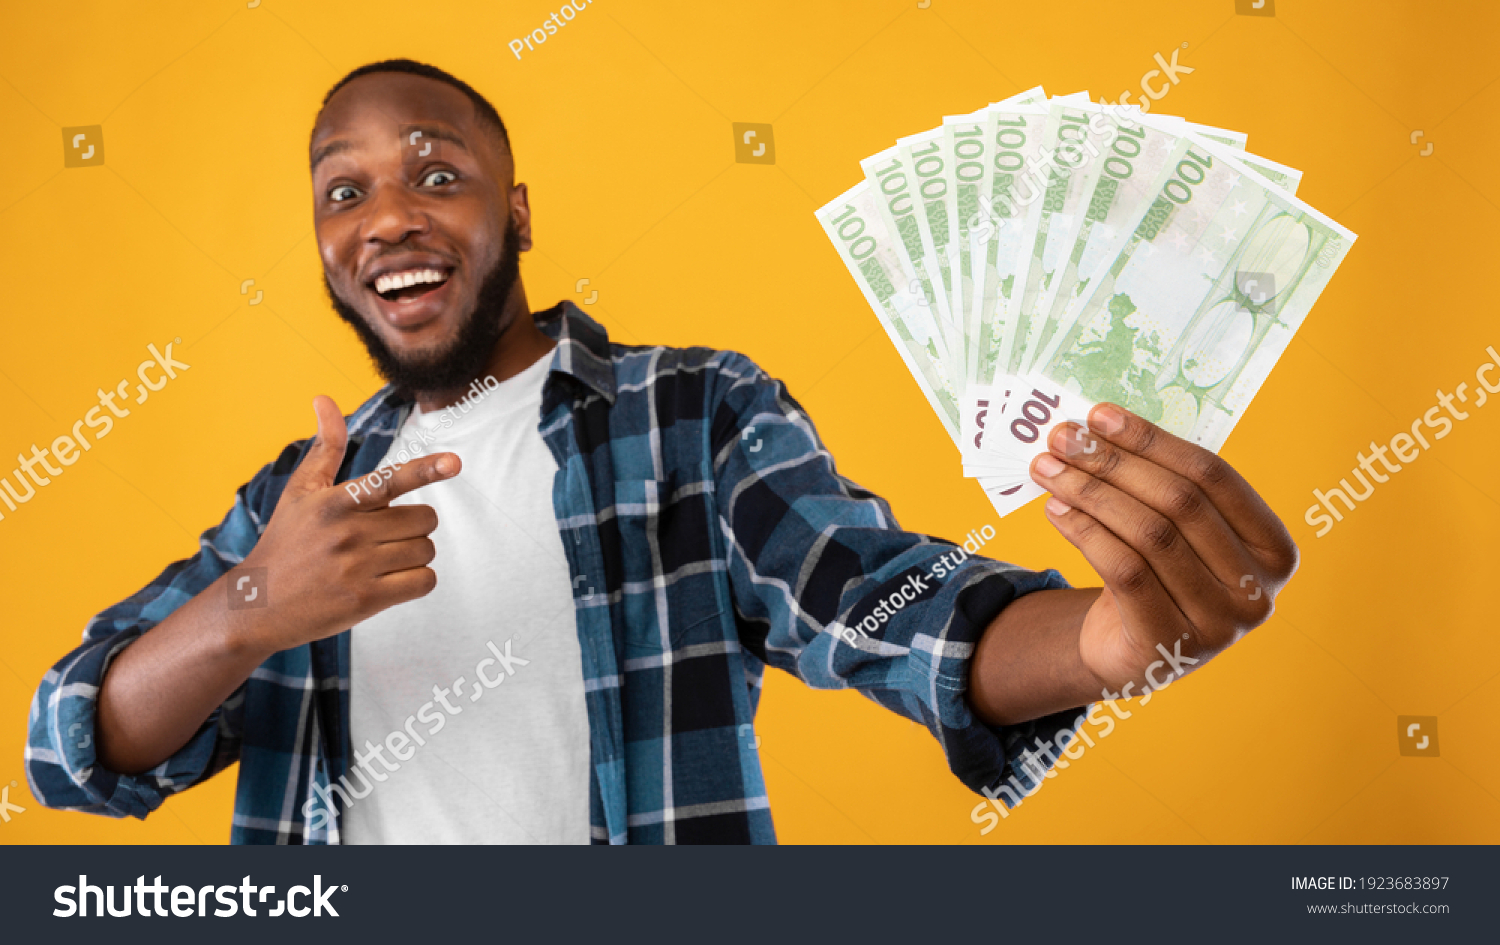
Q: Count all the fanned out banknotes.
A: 8